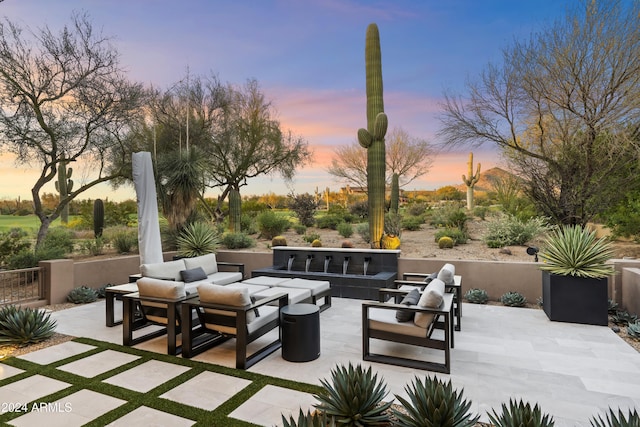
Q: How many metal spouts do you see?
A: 5